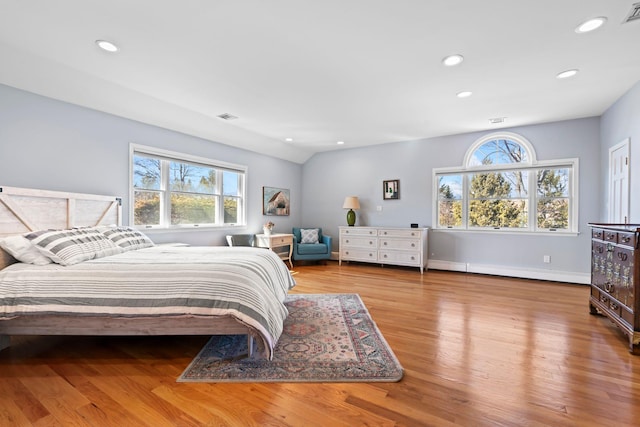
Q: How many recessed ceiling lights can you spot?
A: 7